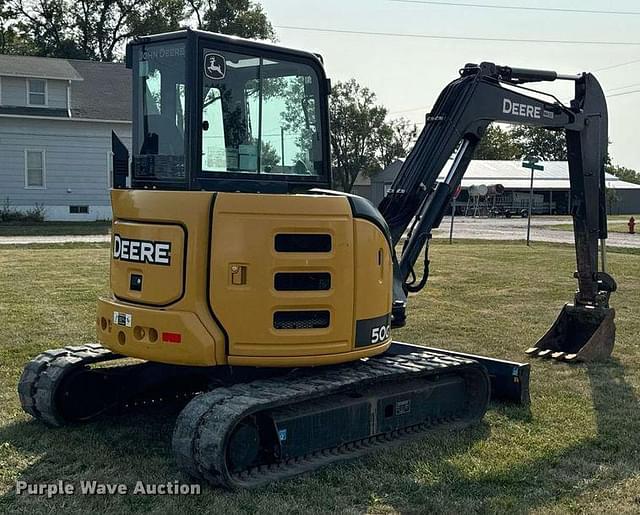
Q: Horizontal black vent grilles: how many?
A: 3